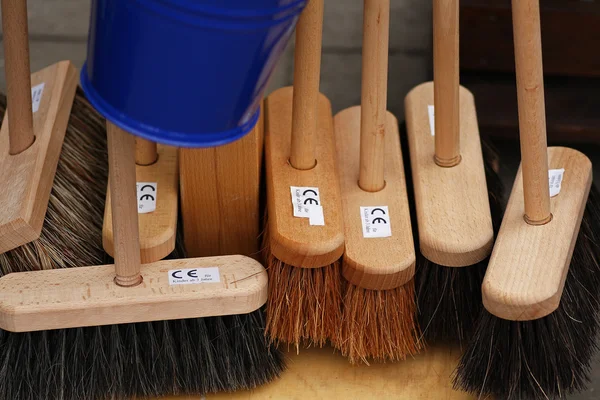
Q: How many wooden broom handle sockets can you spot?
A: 7